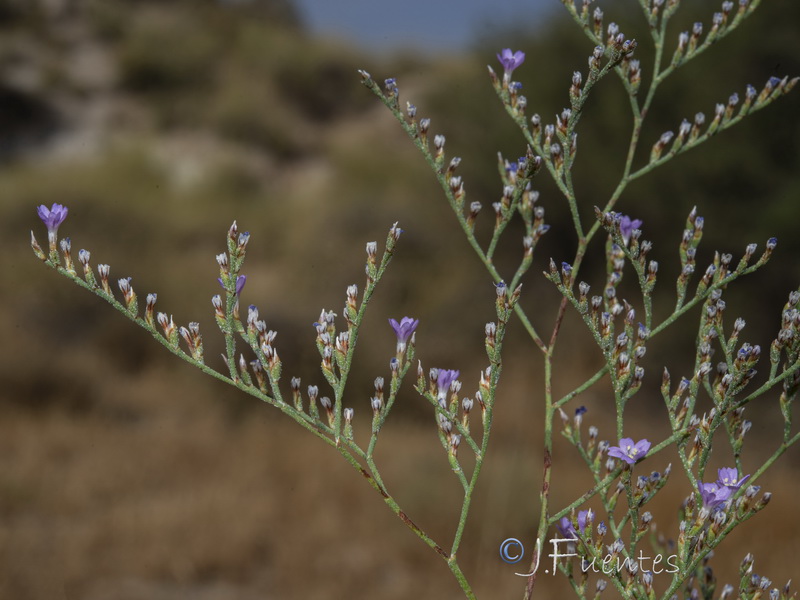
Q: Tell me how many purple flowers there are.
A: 11